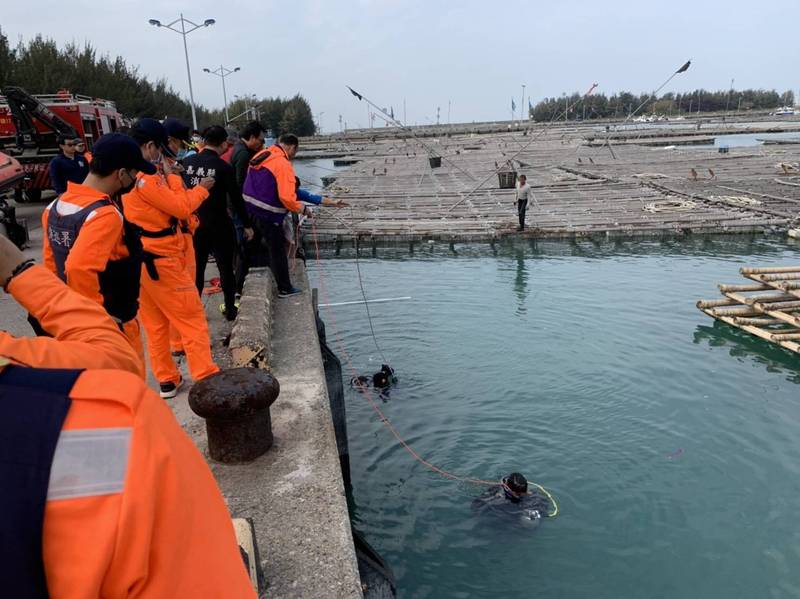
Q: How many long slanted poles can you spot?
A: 3